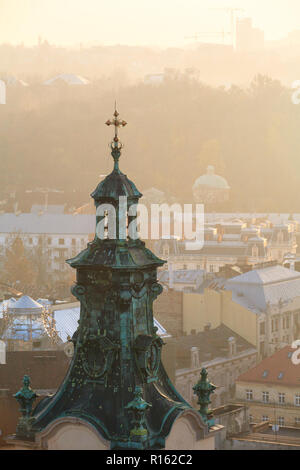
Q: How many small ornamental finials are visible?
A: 3